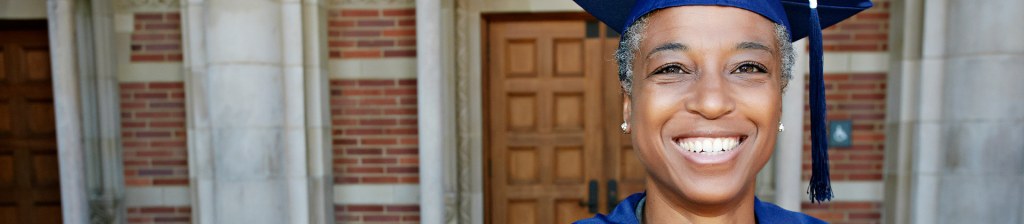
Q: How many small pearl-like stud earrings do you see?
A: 2